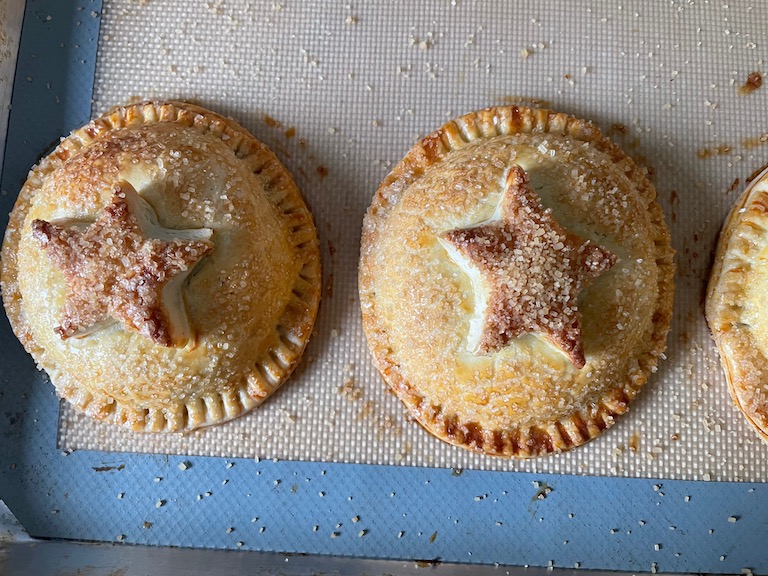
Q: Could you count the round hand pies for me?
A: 3